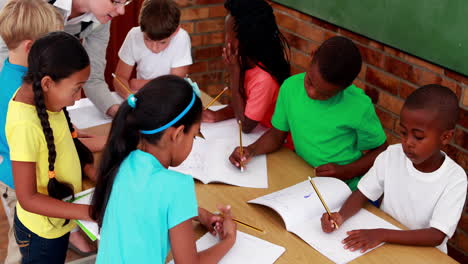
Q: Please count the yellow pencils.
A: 5